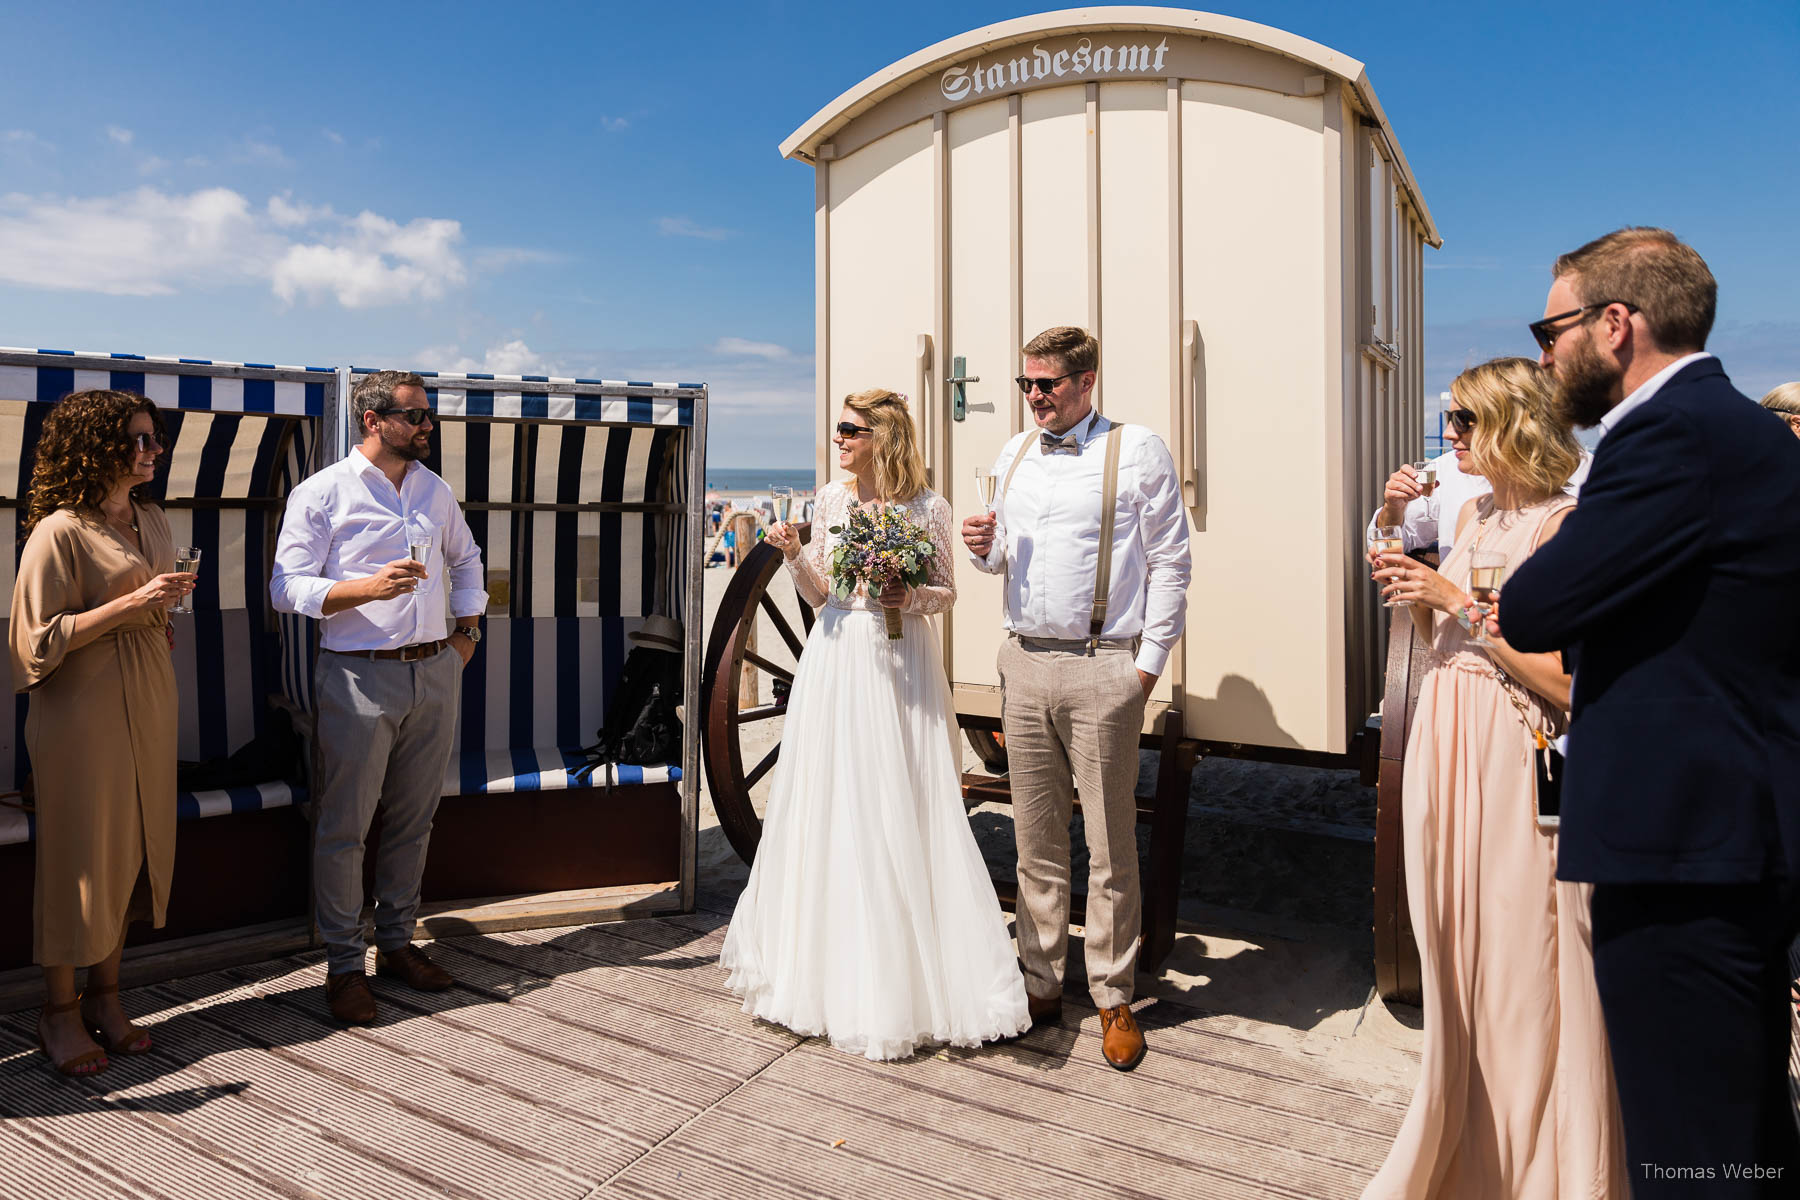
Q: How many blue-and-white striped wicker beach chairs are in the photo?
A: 2